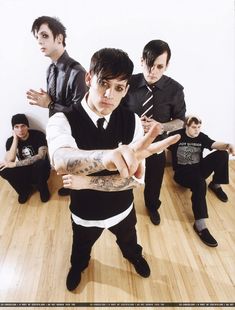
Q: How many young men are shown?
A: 5